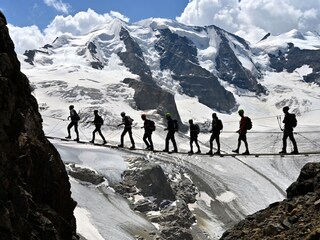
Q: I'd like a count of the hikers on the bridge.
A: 9